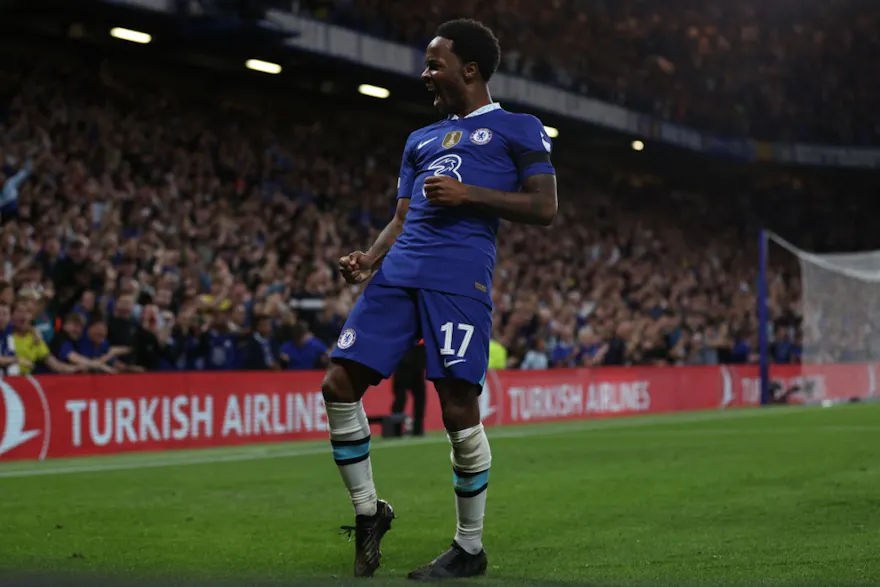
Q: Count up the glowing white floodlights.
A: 5